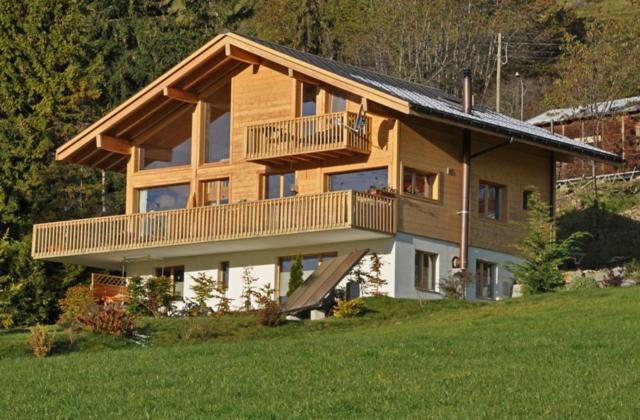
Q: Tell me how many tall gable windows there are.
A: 2